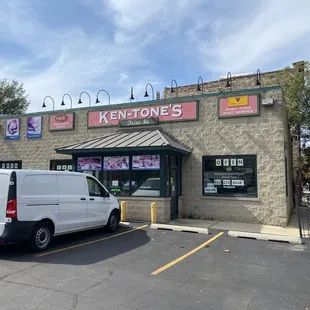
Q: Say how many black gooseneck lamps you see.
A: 10